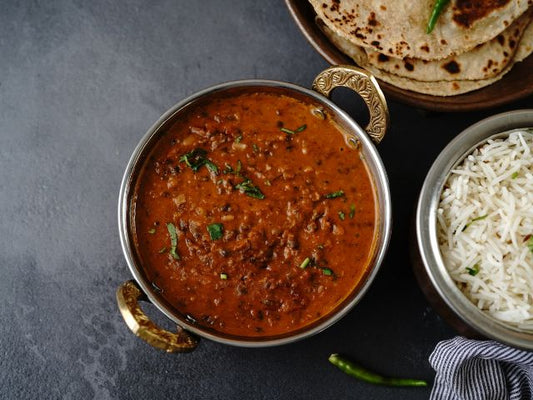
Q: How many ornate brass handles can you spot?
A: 2